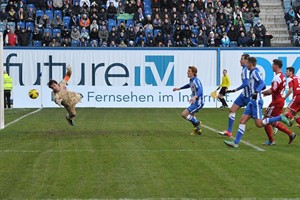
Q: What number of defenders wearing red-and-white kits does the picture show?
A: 2